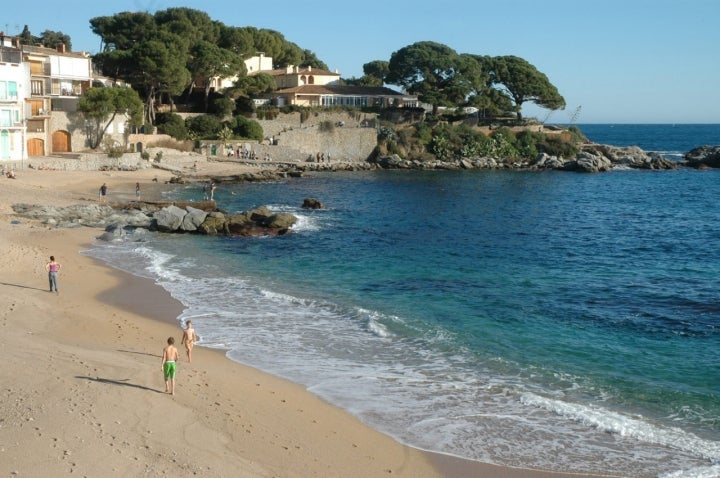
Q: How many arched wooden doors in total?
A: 2